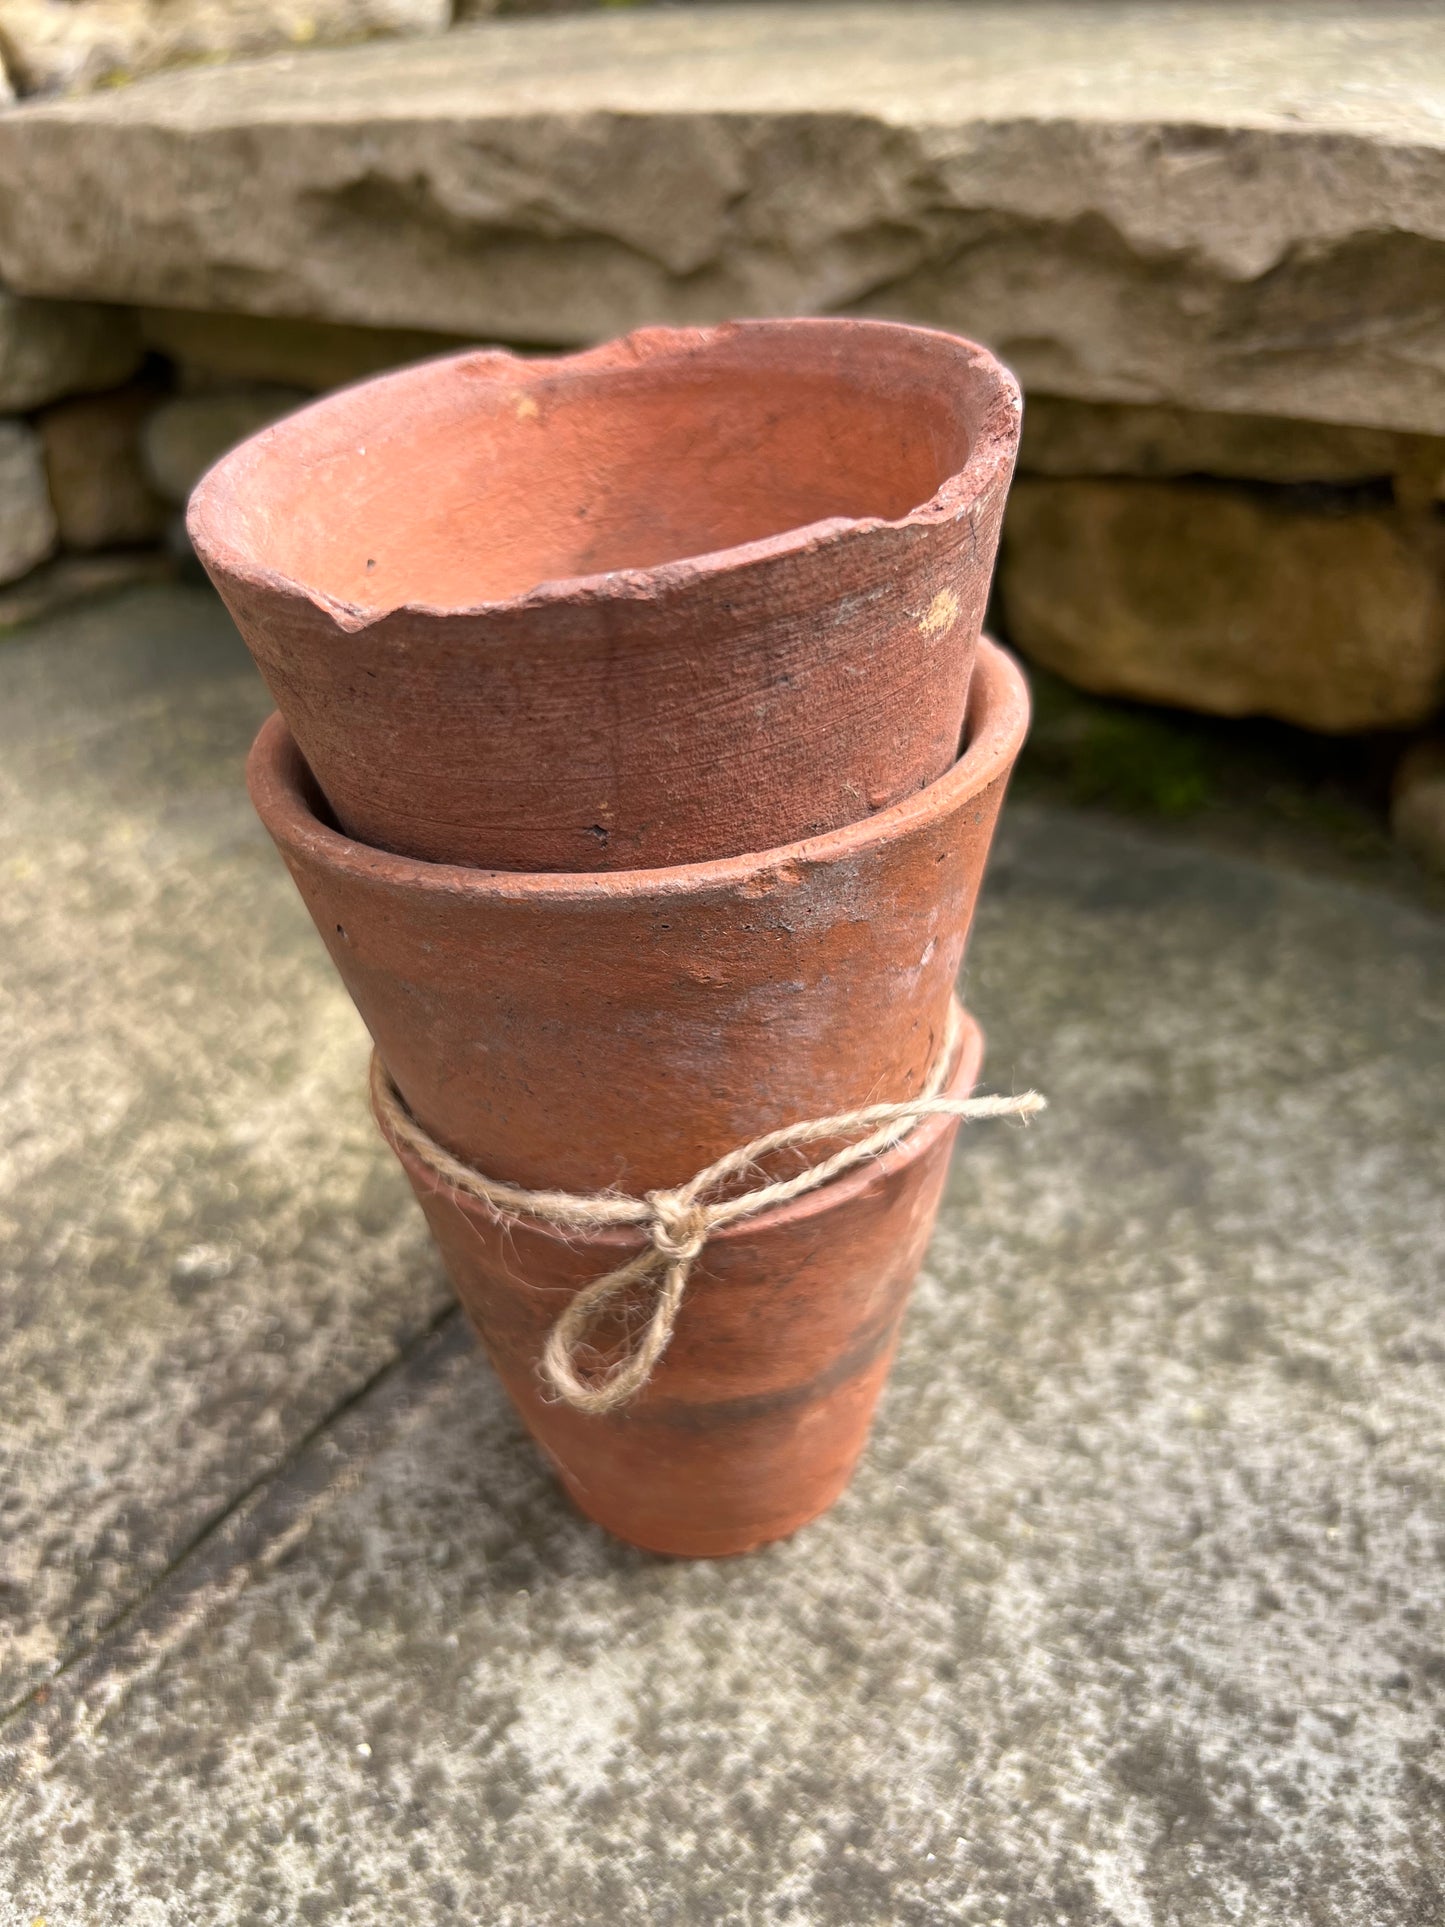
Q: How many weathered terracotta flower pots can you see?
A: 3